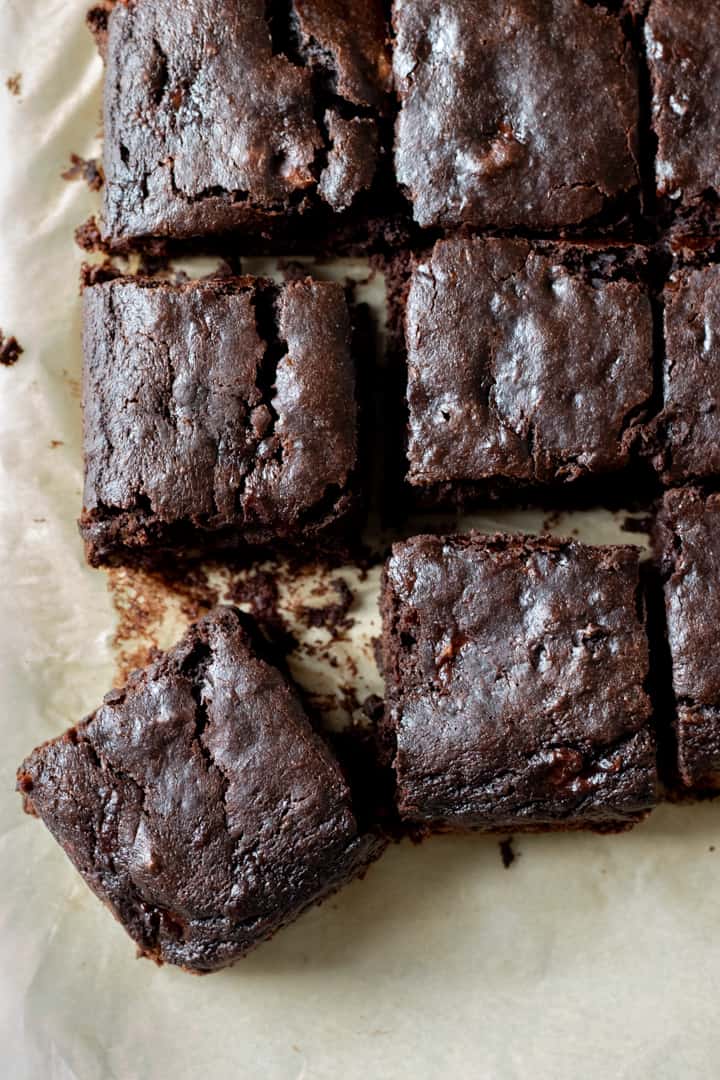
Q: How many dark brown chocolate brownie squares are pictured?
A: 9